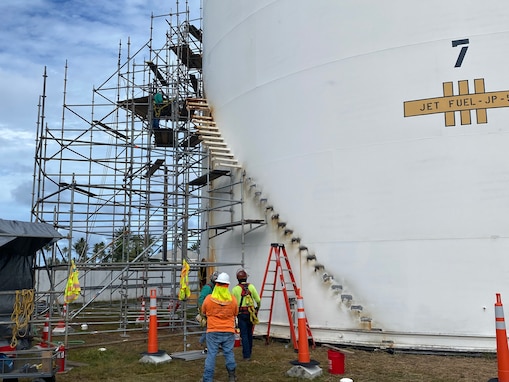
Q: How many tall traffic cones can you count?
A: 3